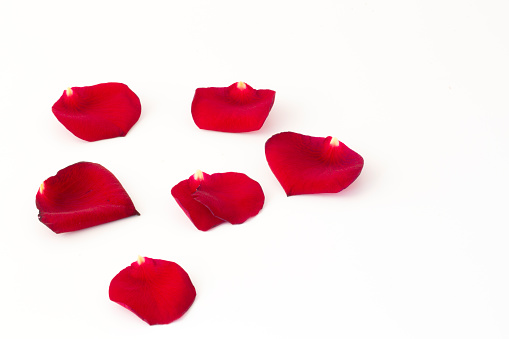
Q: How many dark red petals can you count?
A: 6